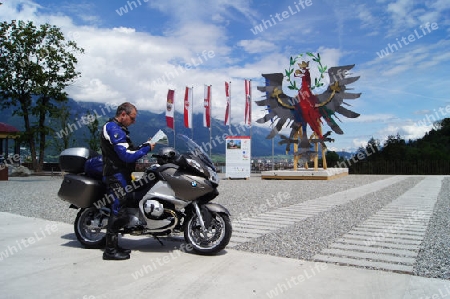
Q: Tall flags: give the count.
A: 5